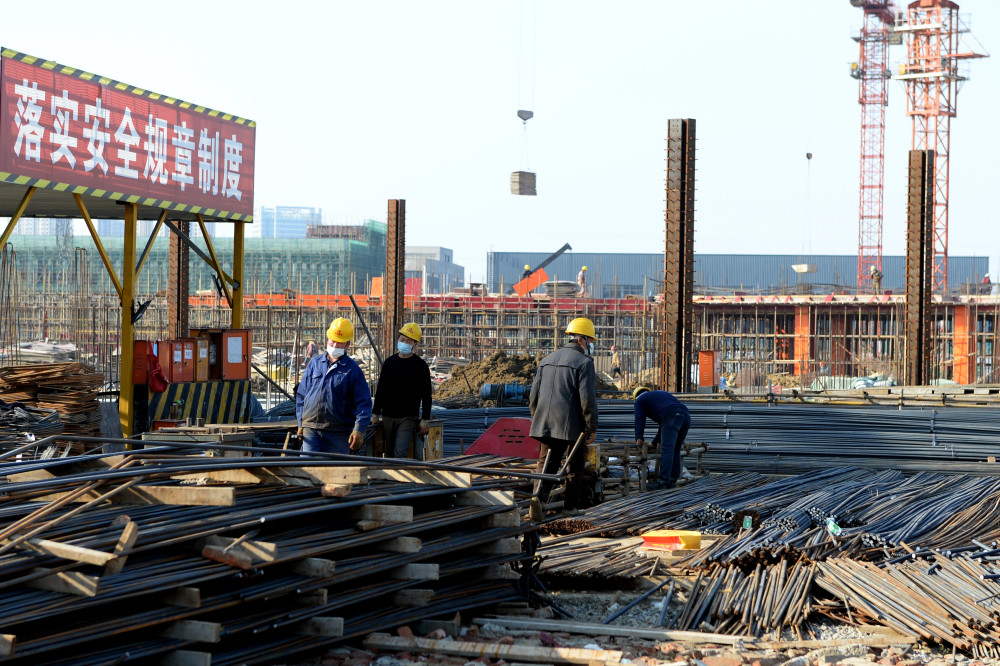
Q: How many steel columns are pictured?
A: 4